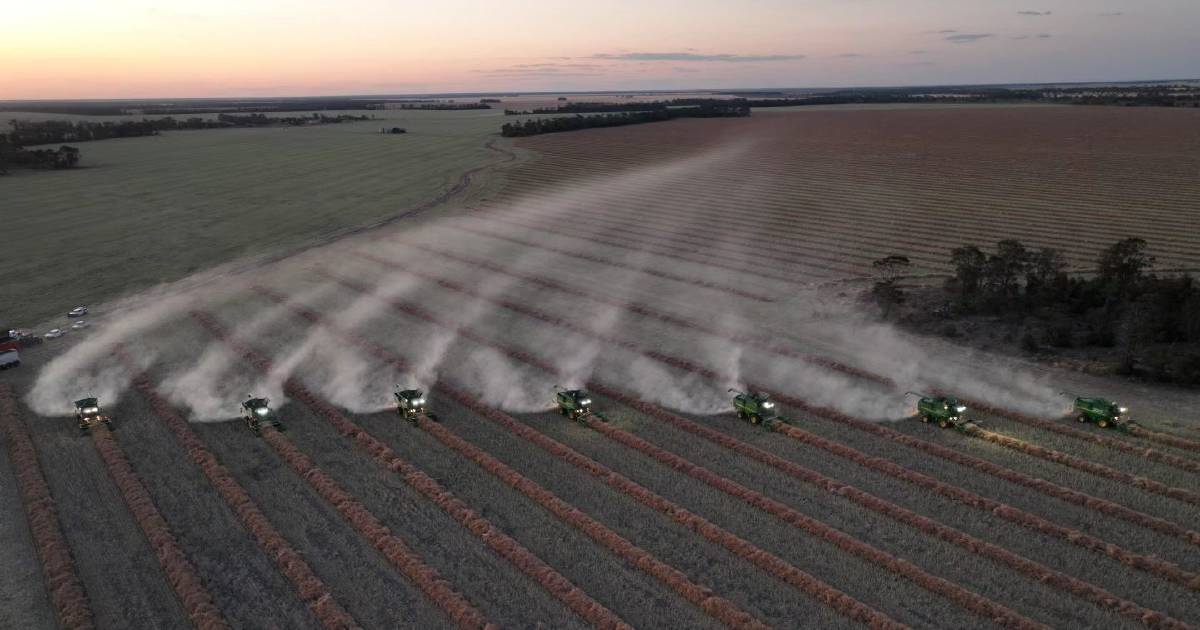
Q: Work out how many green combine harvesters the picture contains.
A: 7